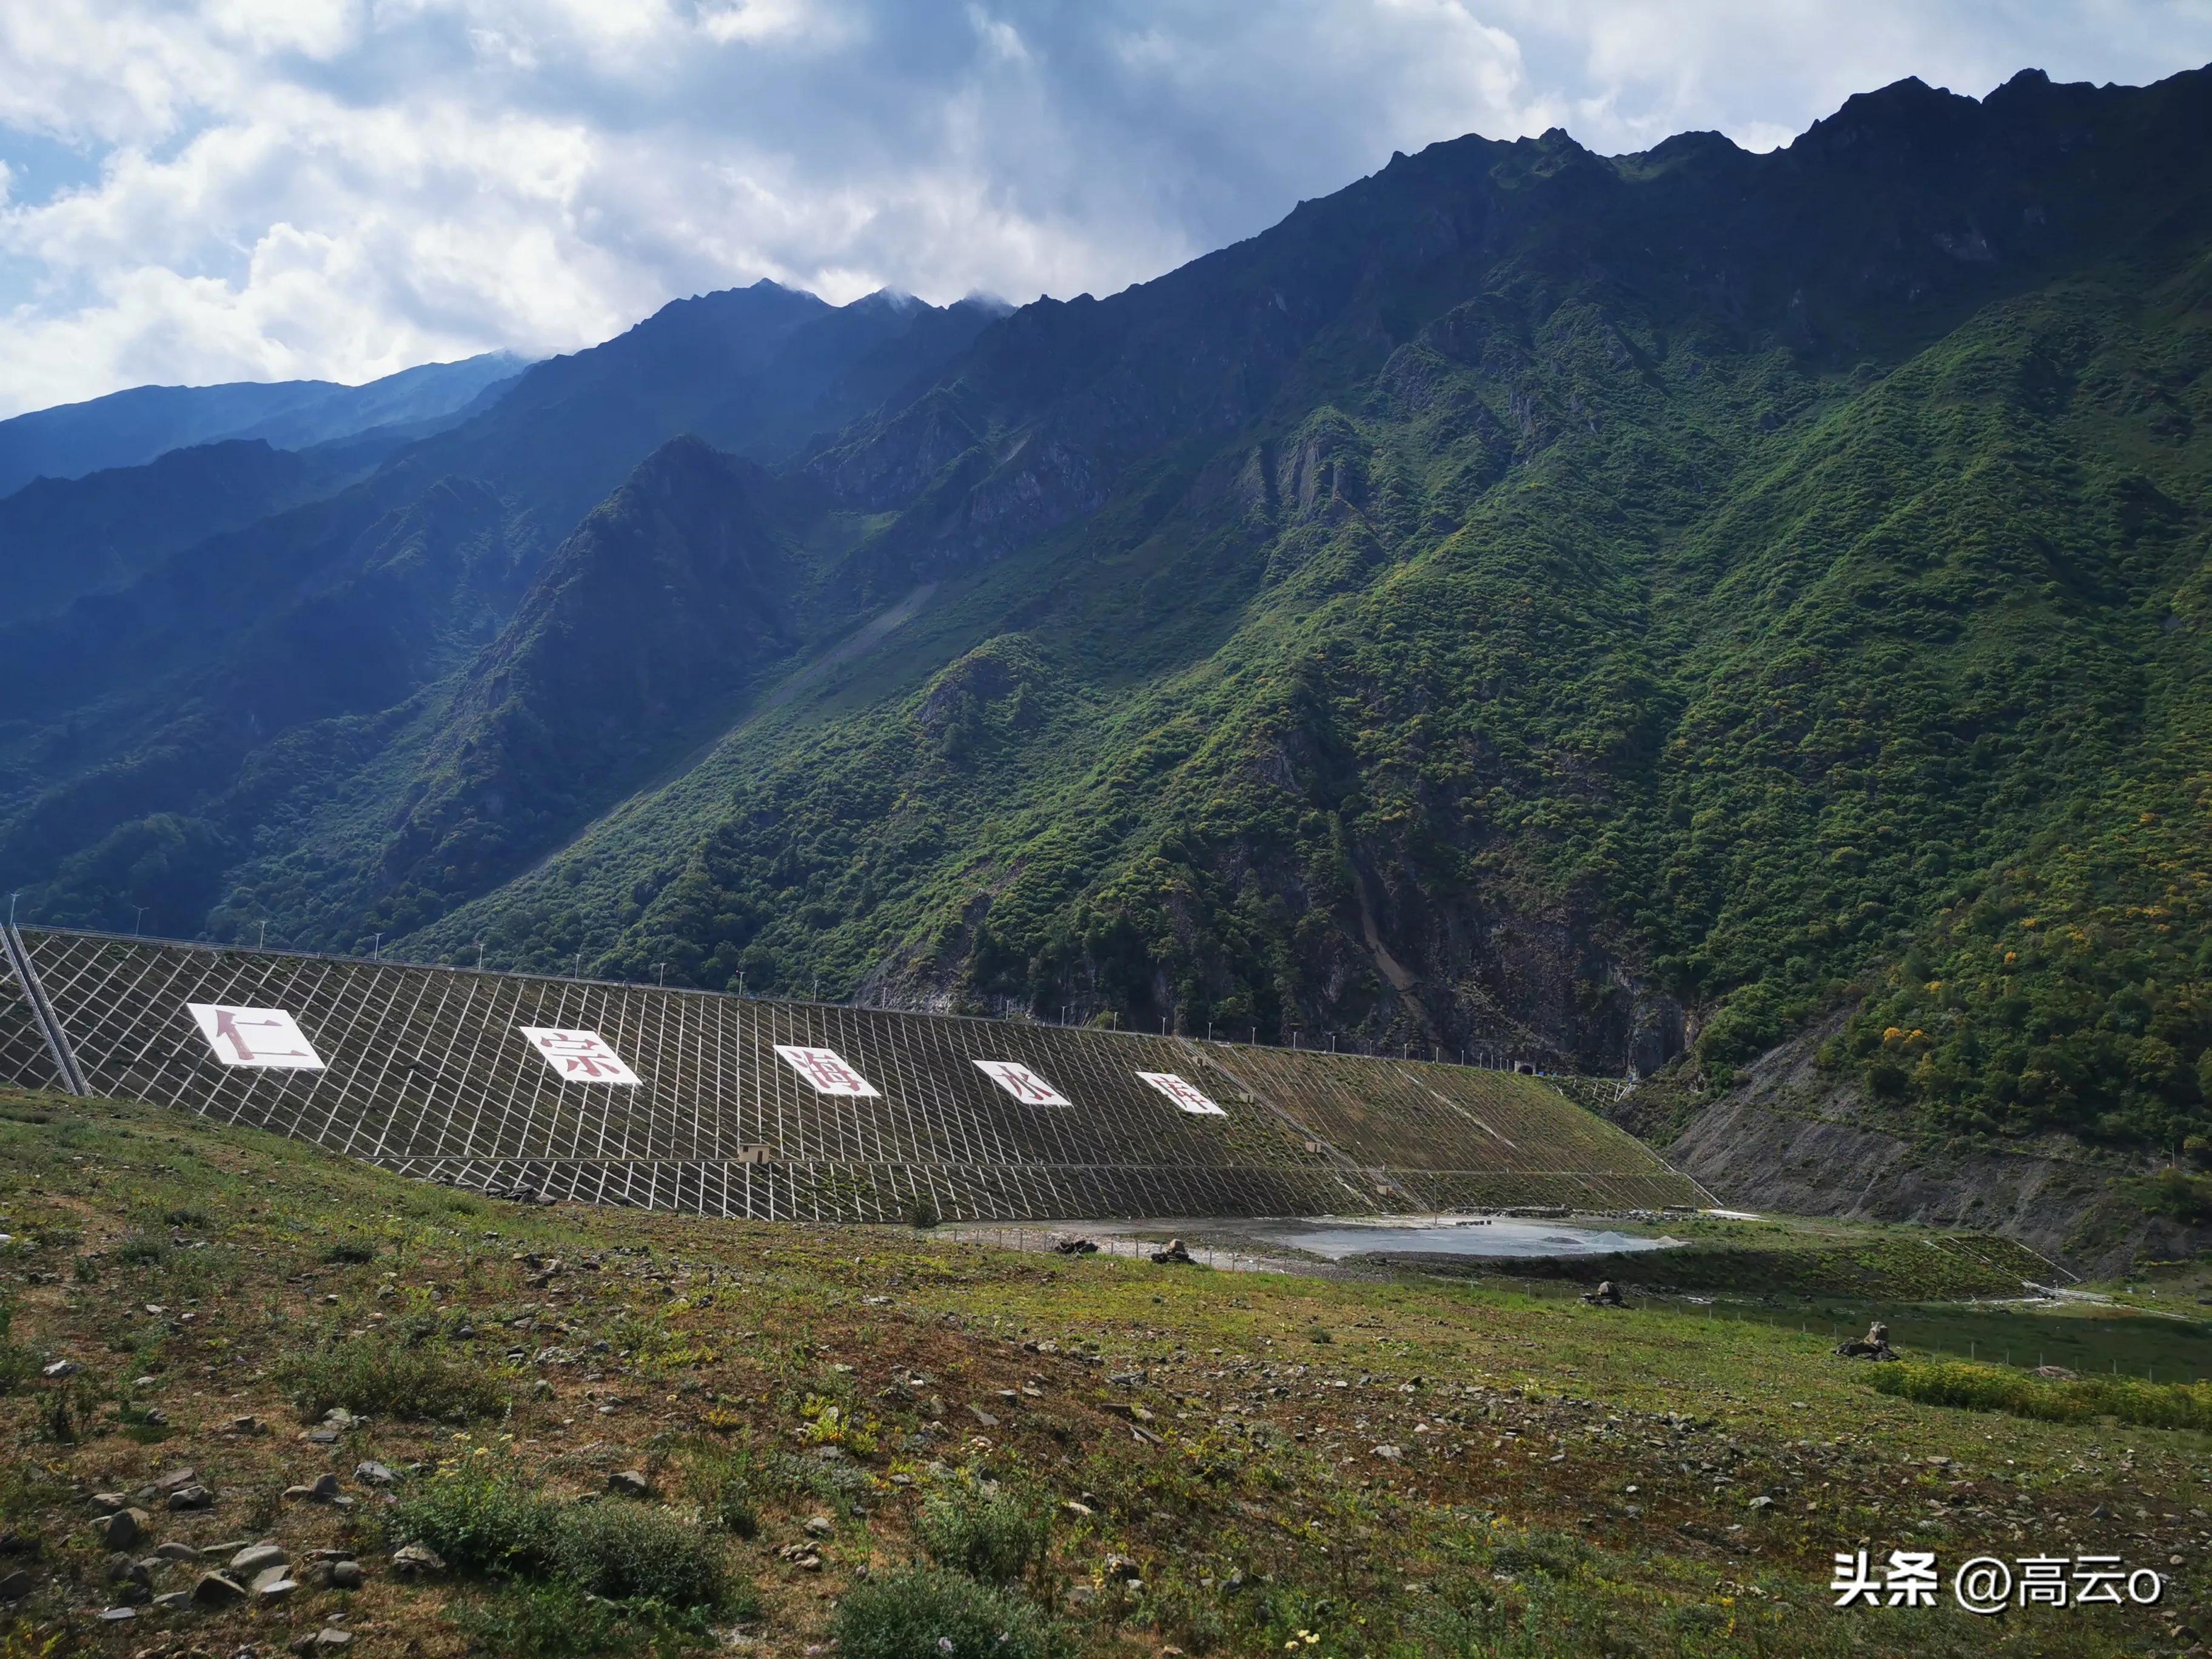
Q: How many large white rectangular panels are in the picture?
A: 5